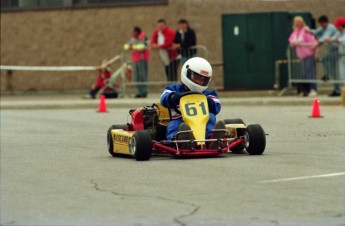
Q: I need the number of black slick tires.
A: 4